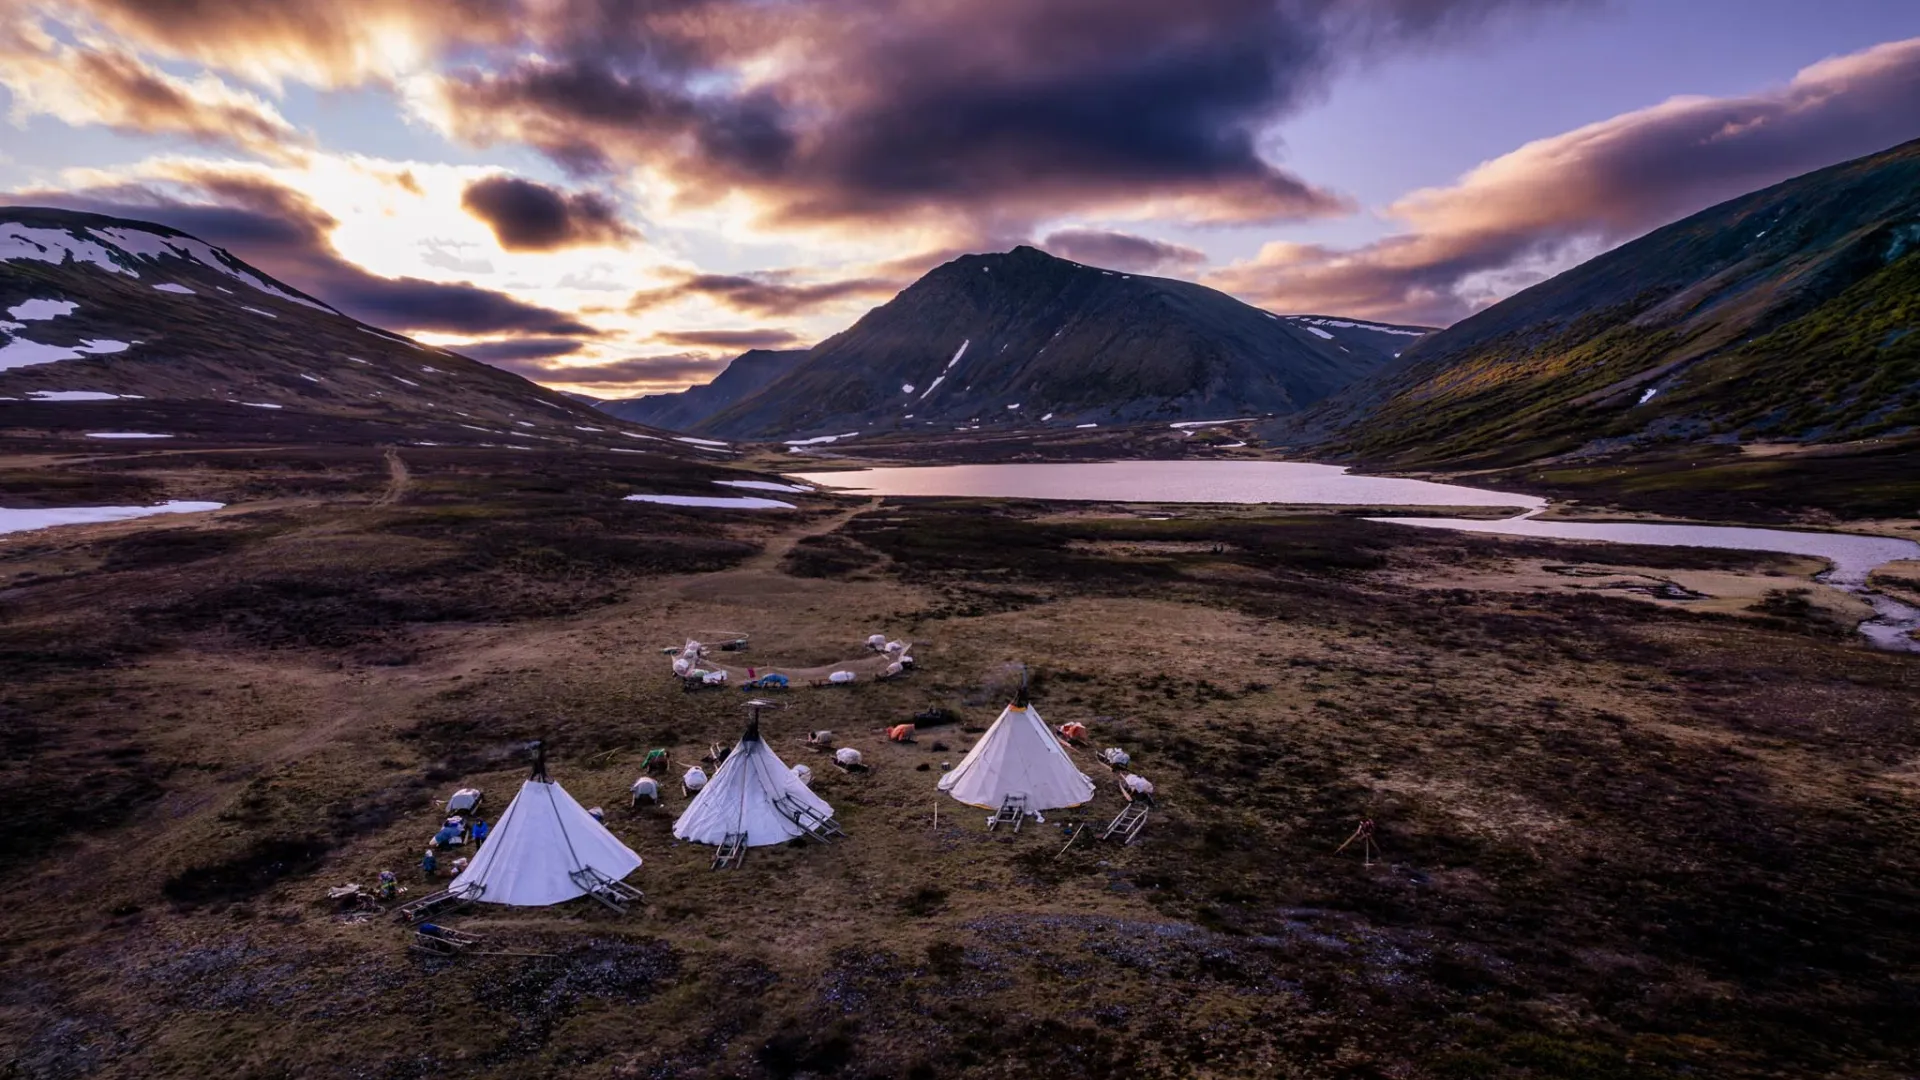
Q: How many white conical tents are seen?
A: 3